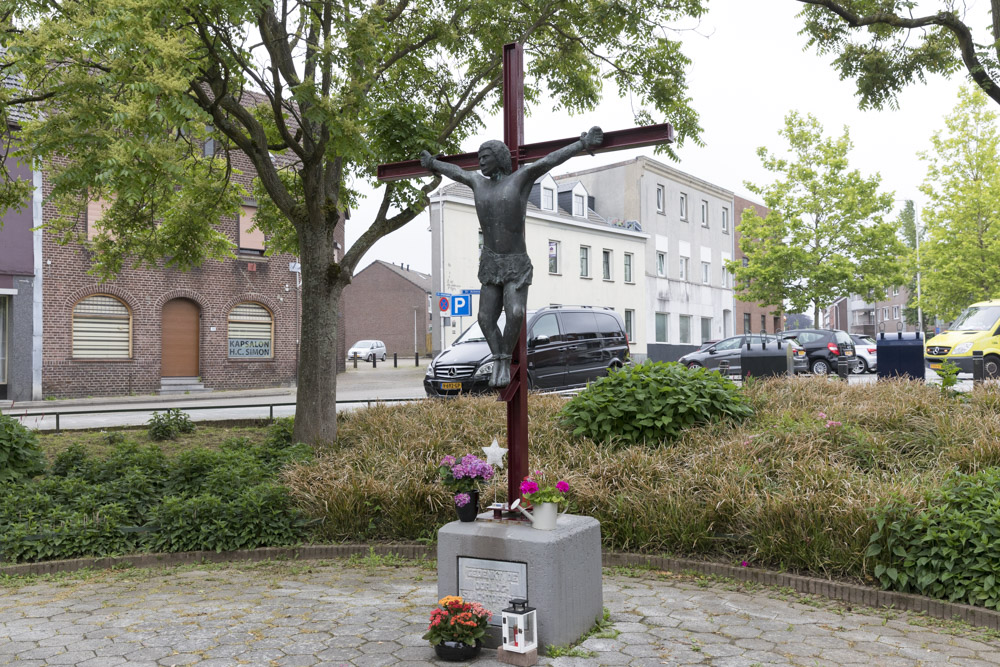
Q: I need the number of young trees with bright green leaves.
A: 2